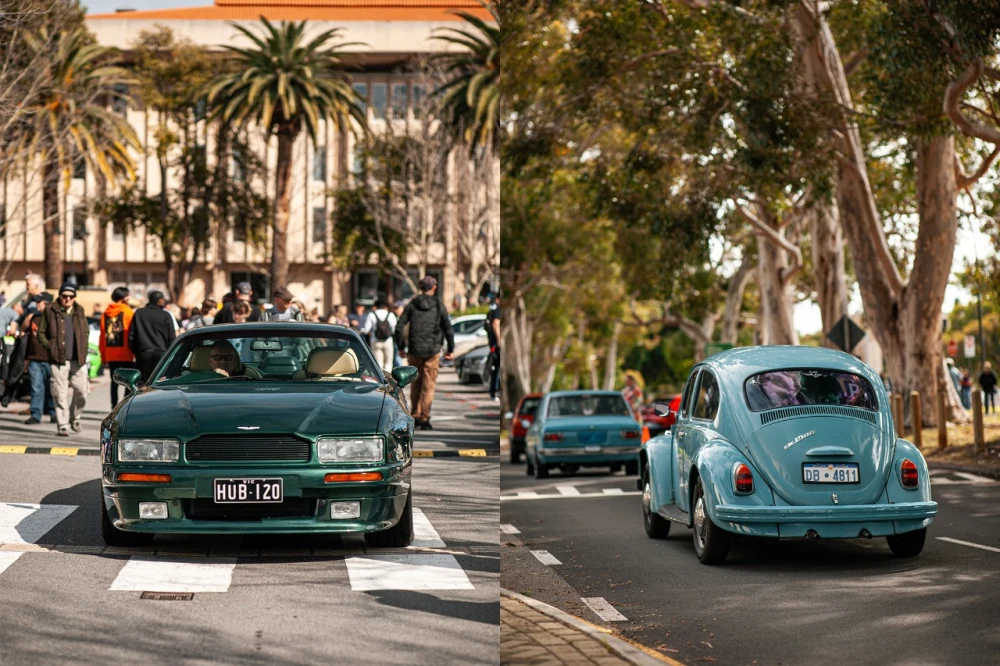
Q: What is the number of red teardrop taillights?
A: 2